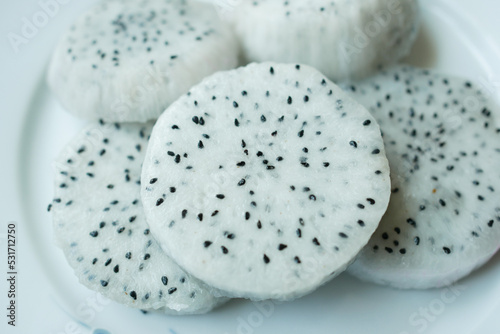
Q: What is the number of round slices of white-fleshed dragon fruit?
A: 5